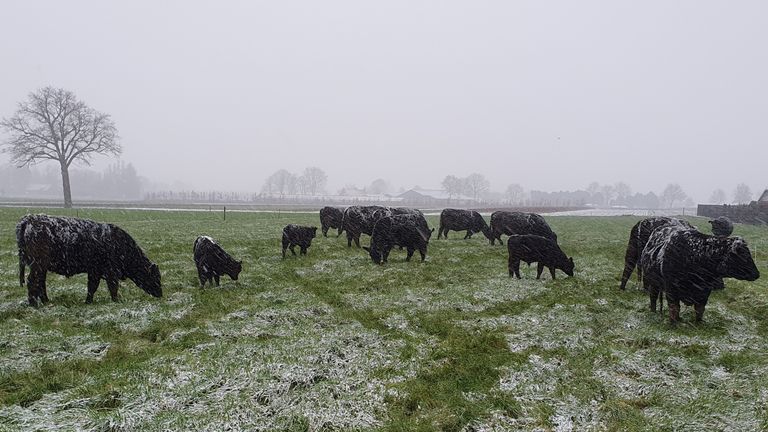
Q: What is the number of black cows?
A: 13